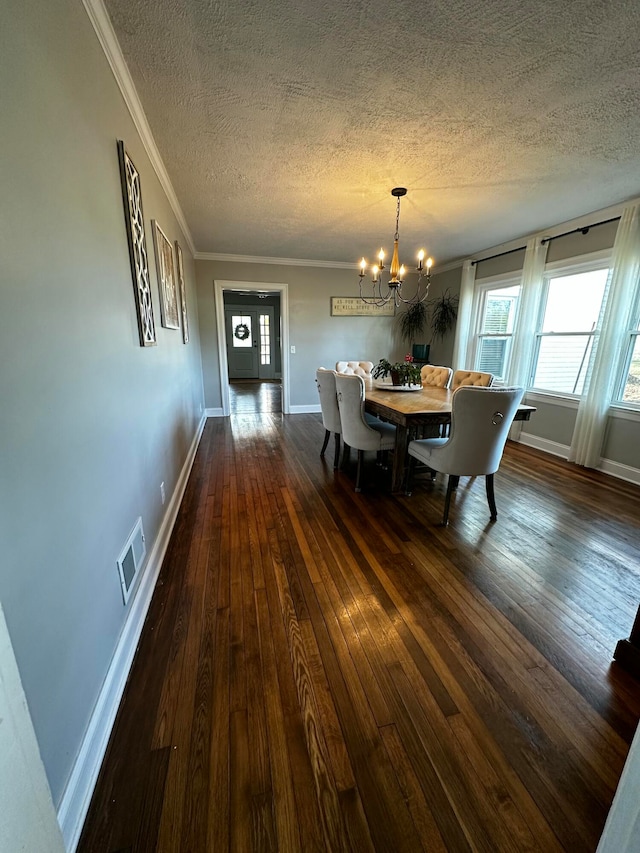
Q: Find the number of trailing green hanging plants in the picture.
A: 2